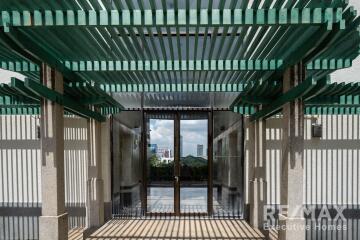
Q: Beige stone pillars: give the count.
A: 4